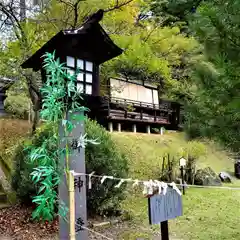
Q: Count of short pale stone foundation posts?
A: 5